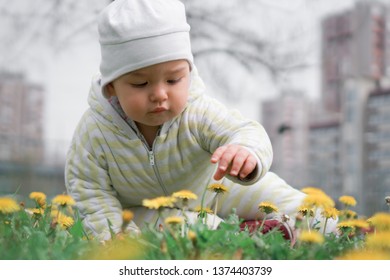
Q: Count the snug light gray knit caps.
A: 1